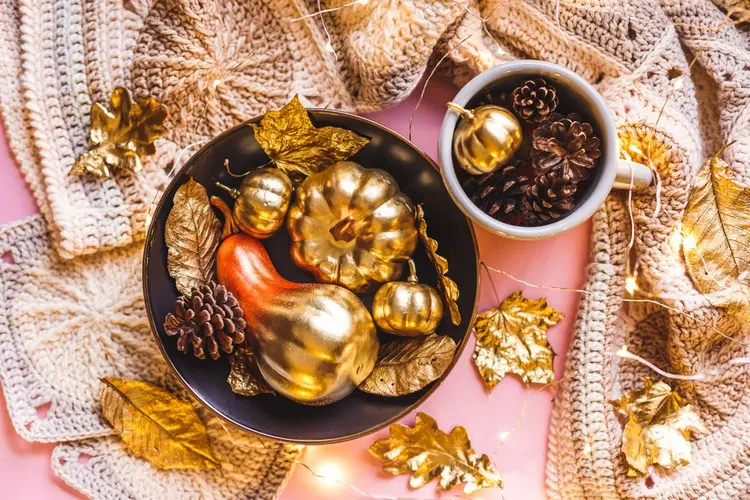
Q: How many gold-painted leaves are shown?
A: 11